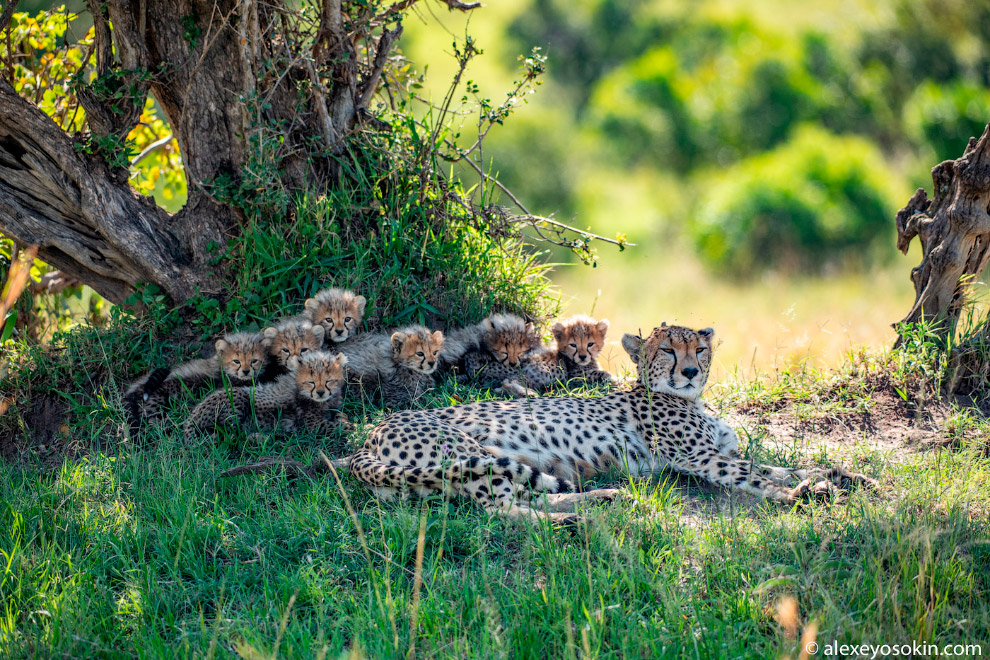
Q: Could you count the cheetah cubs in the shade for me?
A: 7